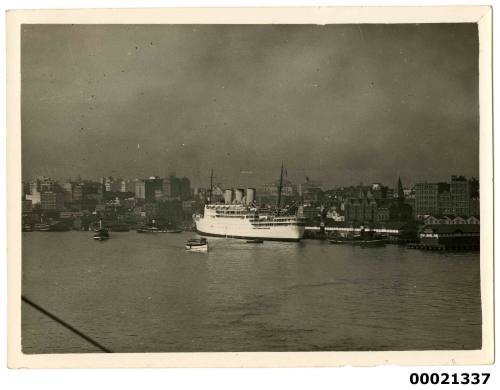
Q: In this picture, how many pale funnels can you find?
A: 3